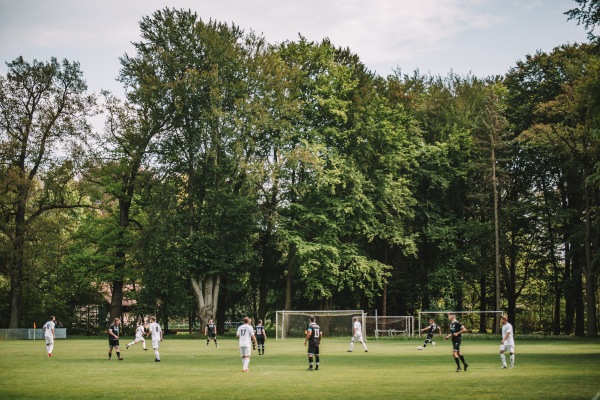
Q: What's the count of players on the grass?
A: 12